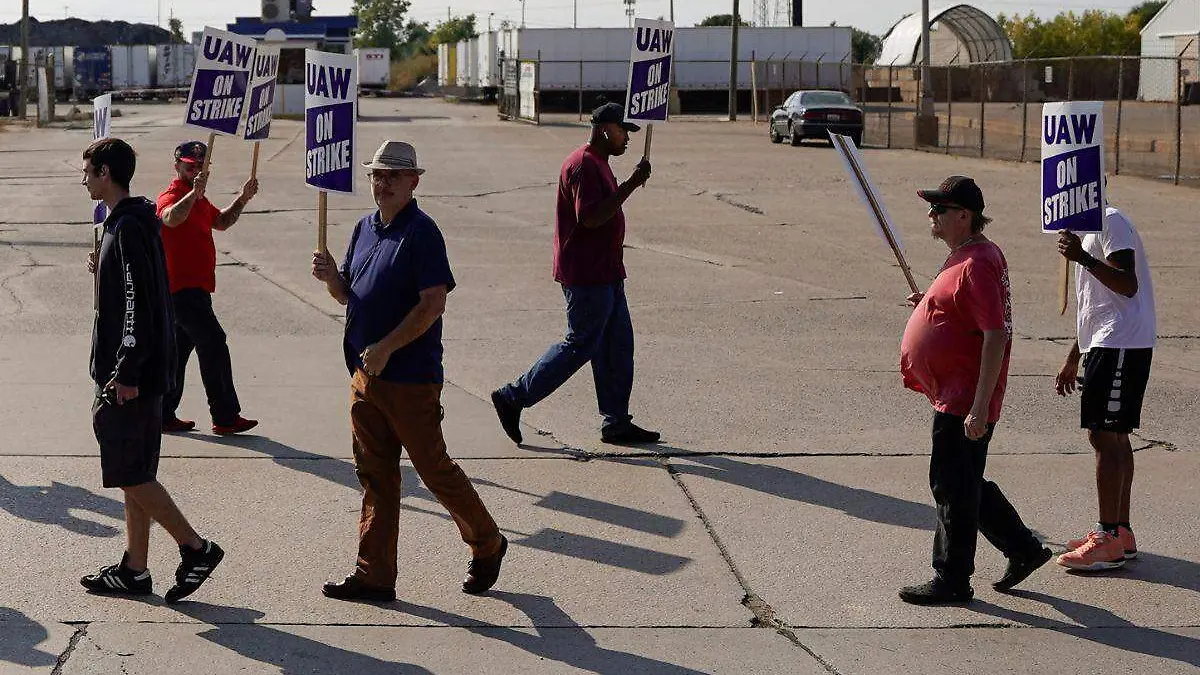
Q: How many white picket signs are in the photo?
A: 7